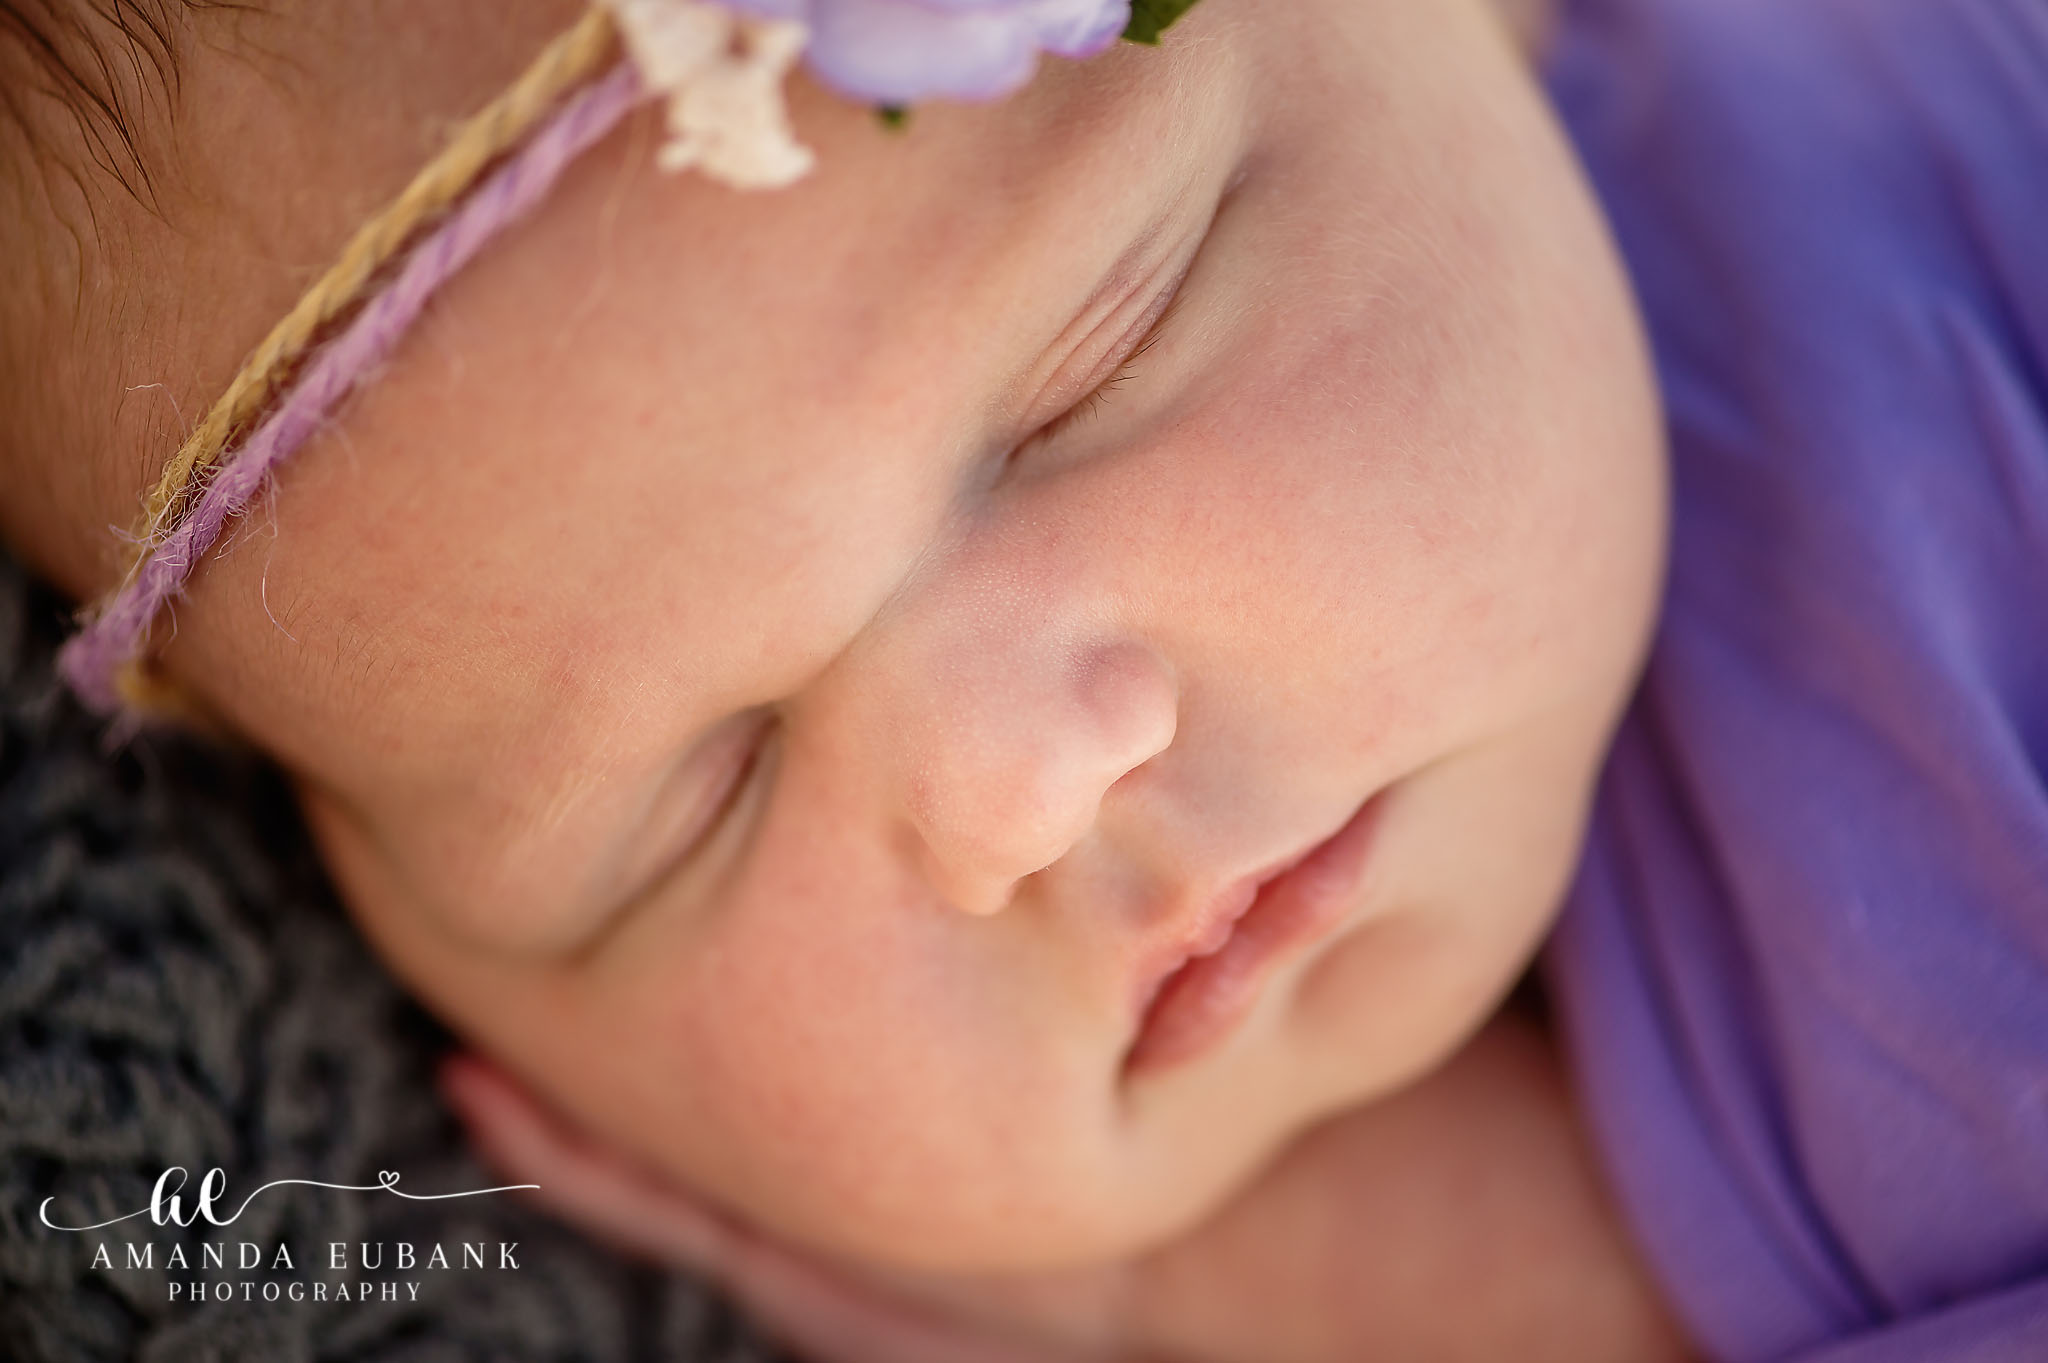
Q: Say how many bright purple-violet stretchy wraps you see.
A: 1